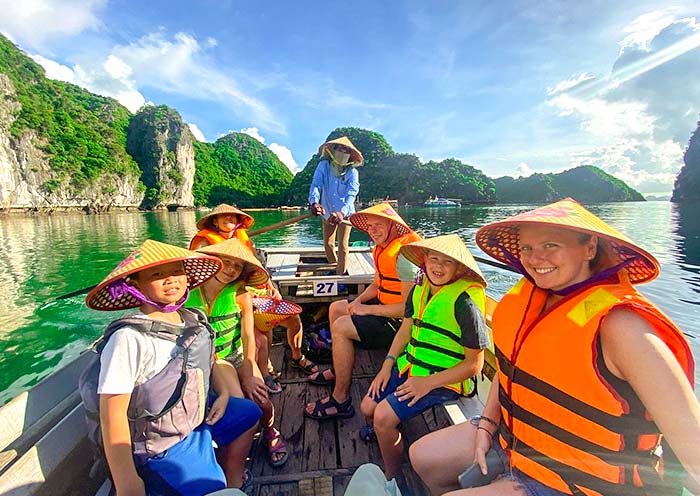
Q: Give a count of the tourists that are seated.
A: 6